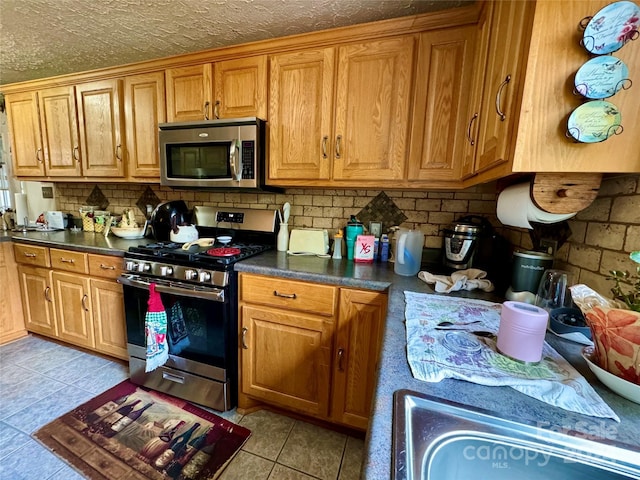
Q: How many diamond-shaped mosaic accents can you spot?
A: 4